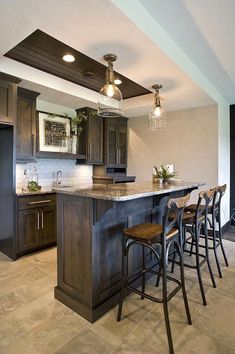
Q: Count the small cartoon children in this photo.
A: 0